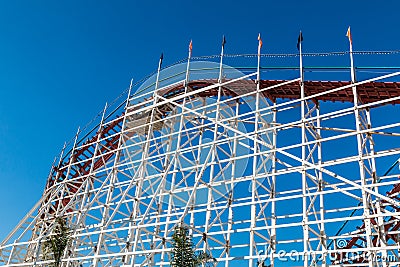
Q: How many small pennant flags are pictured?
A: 6